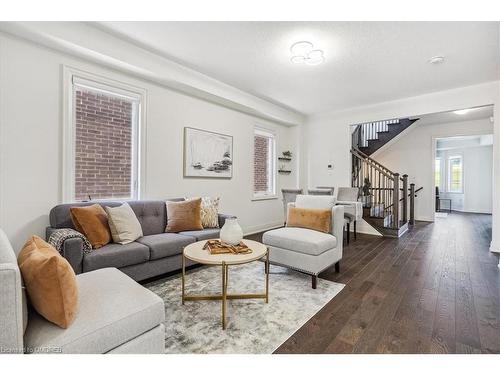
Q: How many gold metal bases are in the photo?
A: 1